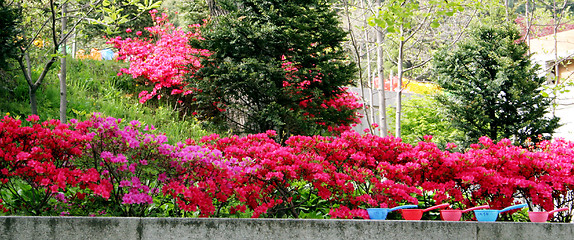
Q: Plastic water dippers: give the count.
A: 5